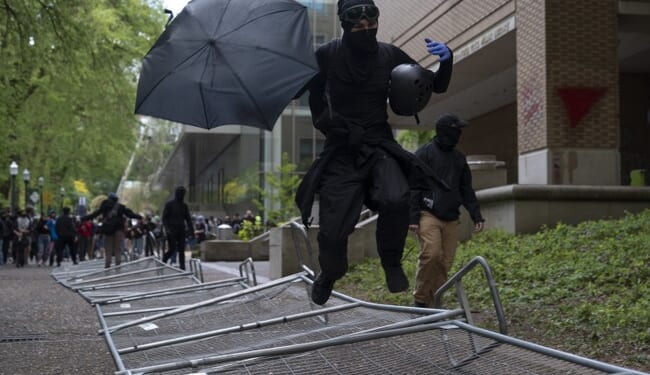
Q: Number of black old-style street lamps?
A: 4